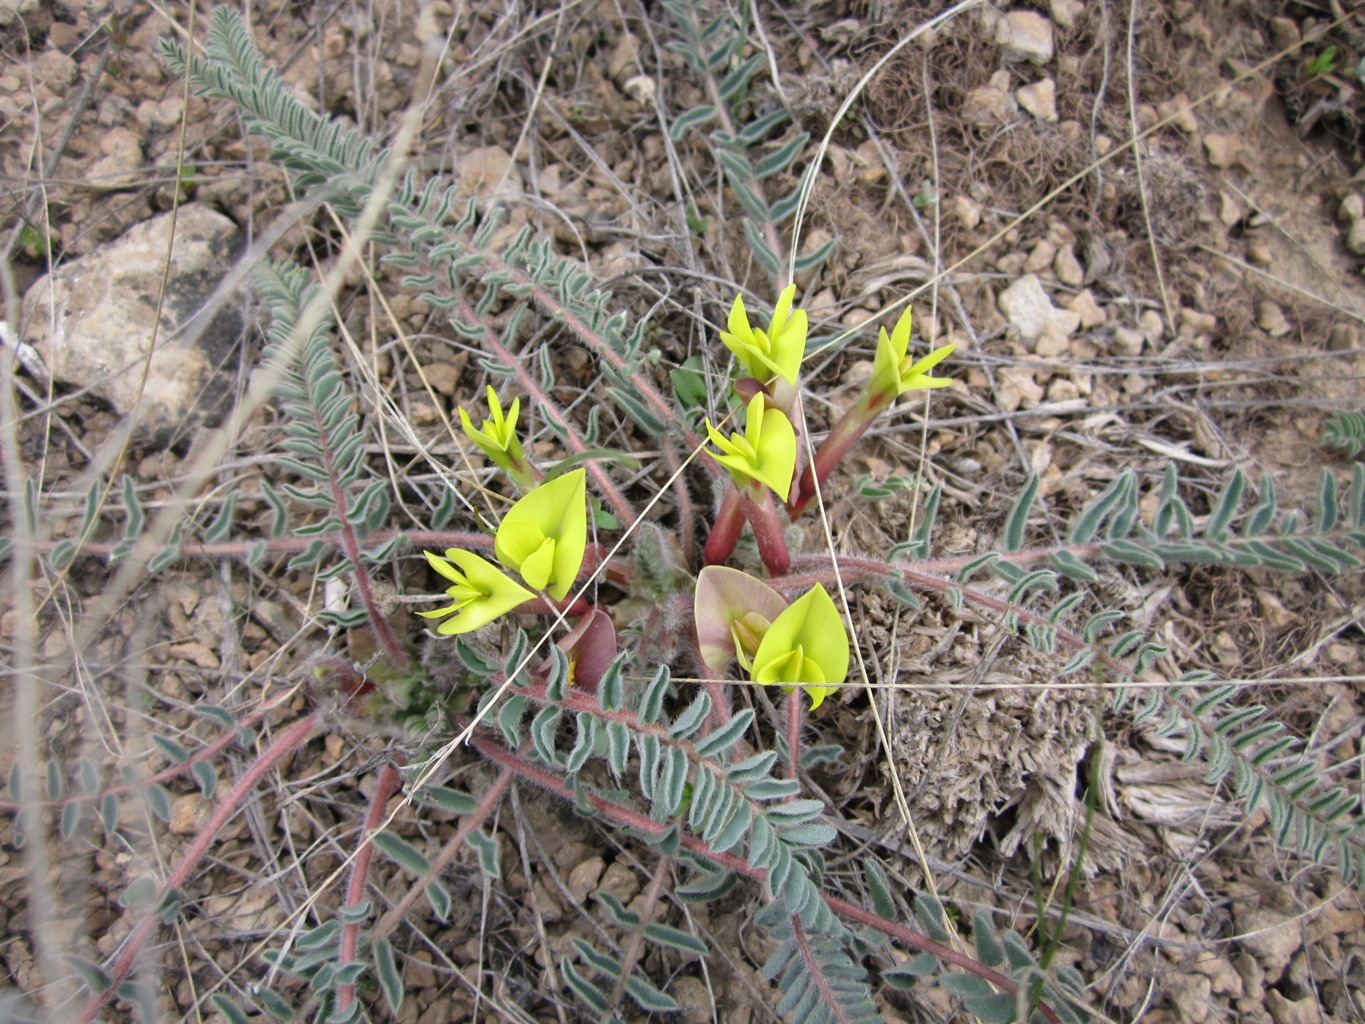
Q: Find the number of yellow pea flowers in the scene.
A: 7